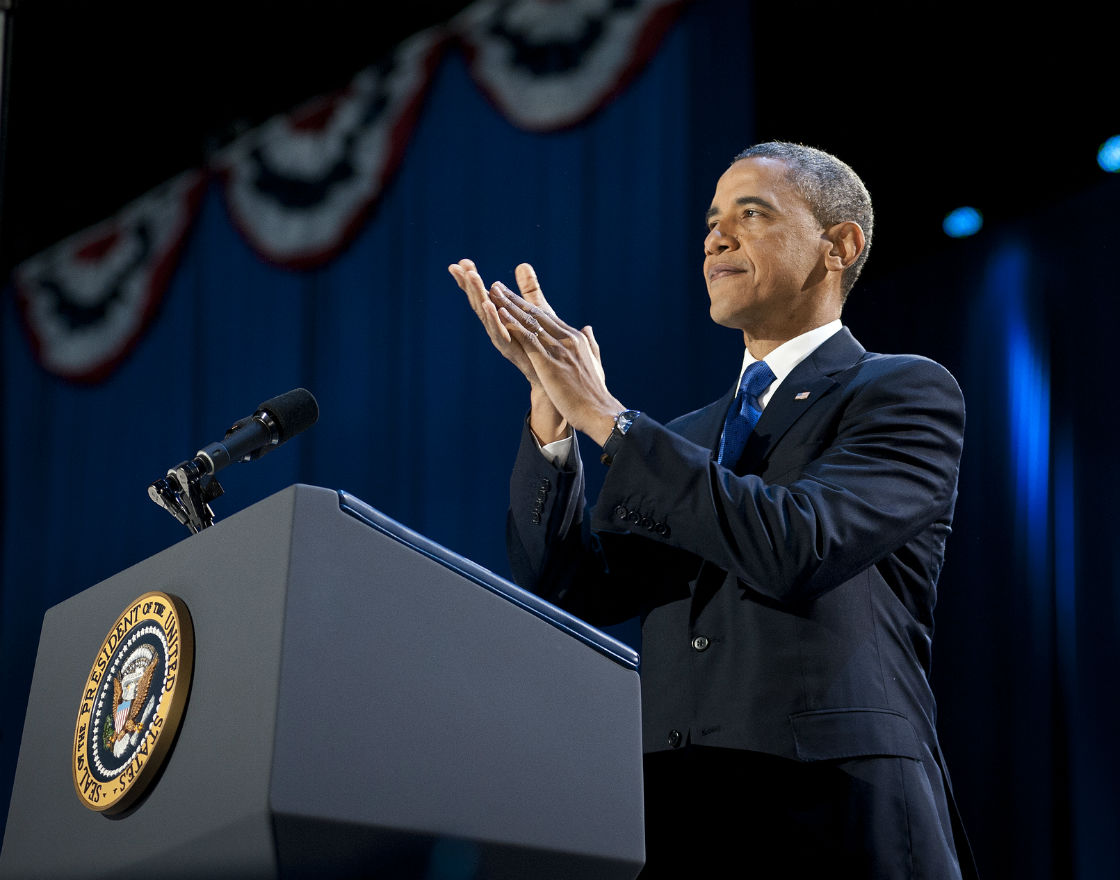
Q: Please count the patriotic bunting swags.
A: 3